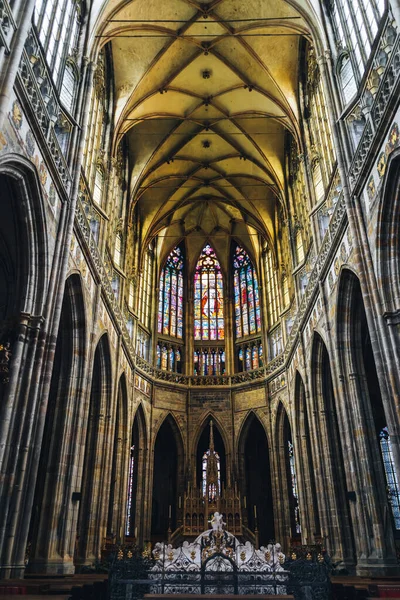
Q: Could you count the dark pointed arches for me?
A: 13